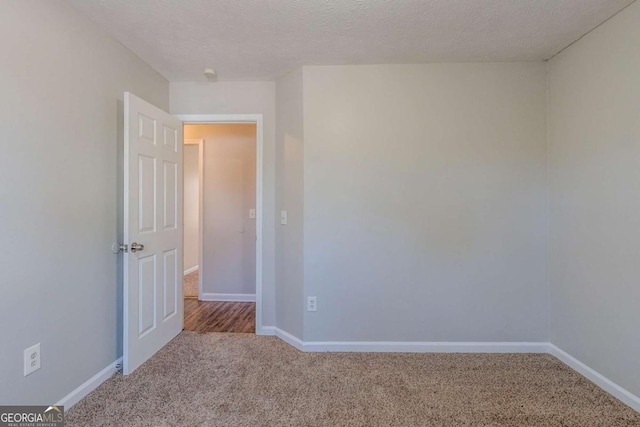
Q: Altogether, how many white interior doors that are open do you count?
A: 1